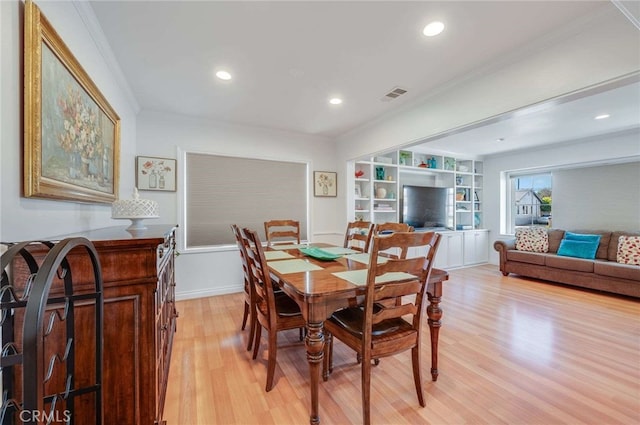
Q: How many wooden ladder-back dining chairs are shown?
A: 6